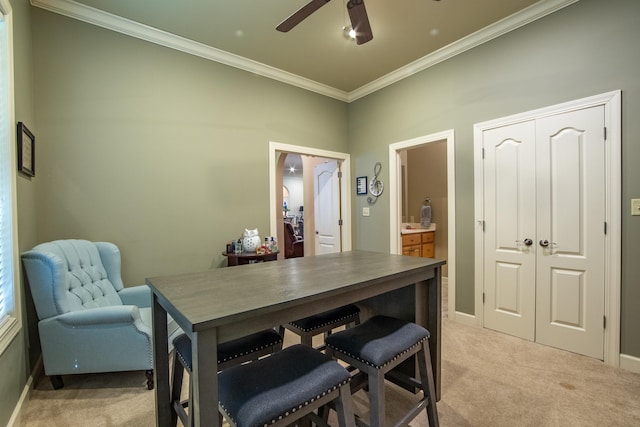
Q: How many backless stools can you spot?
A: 4